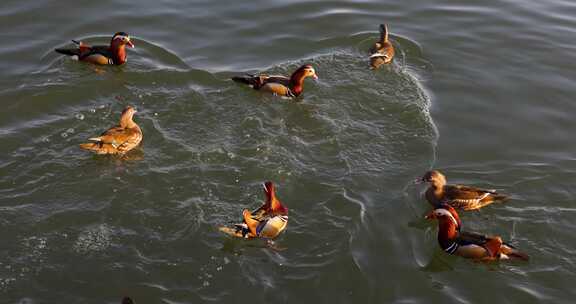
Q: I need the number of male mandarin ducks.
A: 4